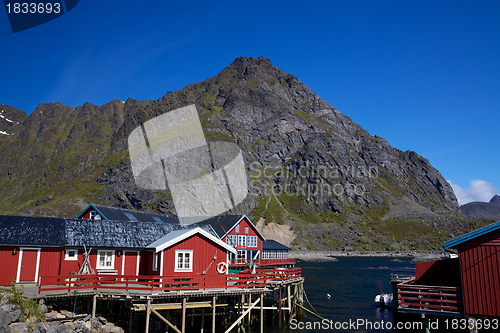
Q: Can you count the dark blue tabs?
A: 2